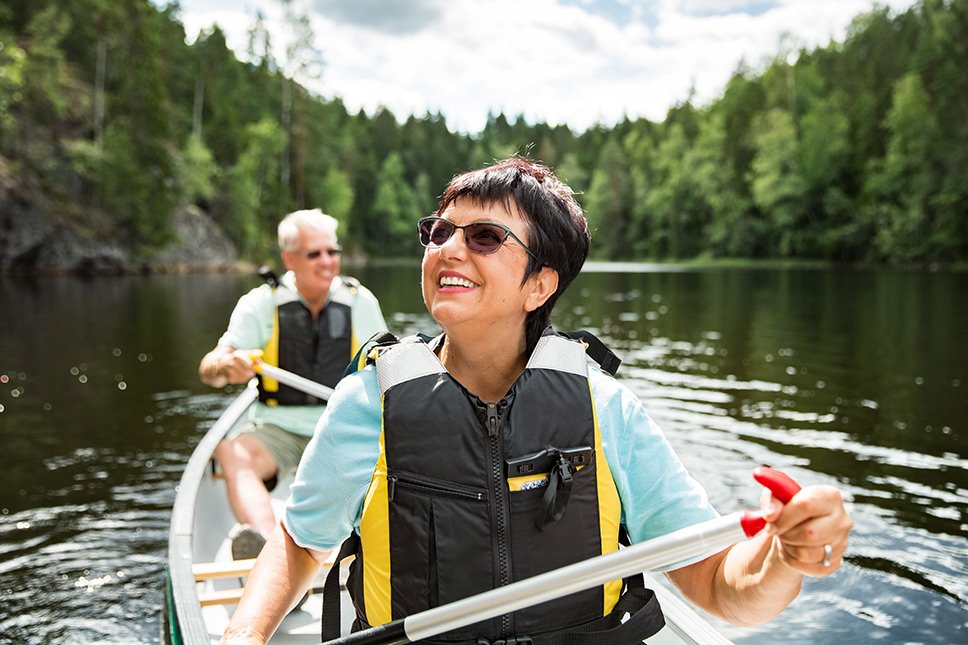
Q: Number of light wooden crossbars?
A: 2